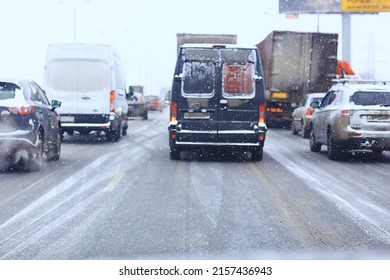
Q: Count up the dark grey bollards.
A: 0